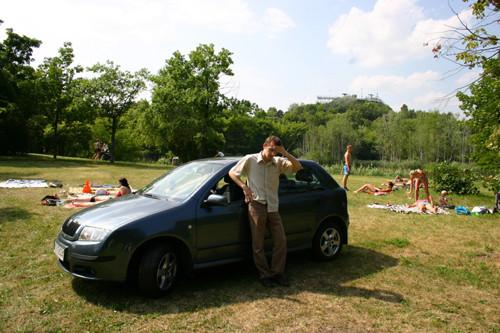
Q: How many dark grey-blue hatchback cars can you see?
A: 1